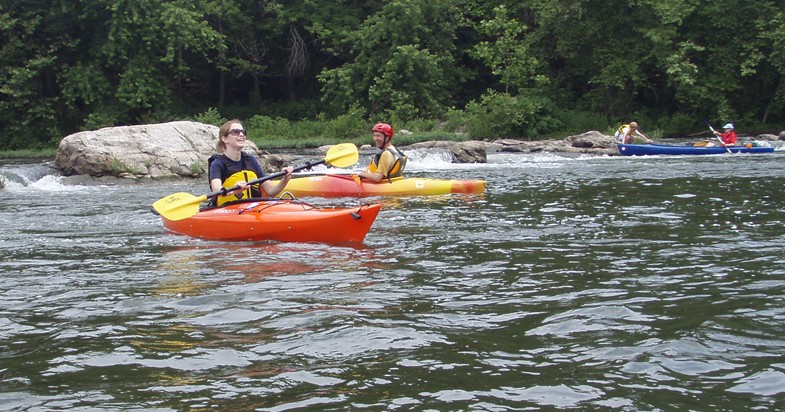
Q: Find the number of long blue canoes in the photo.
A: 1